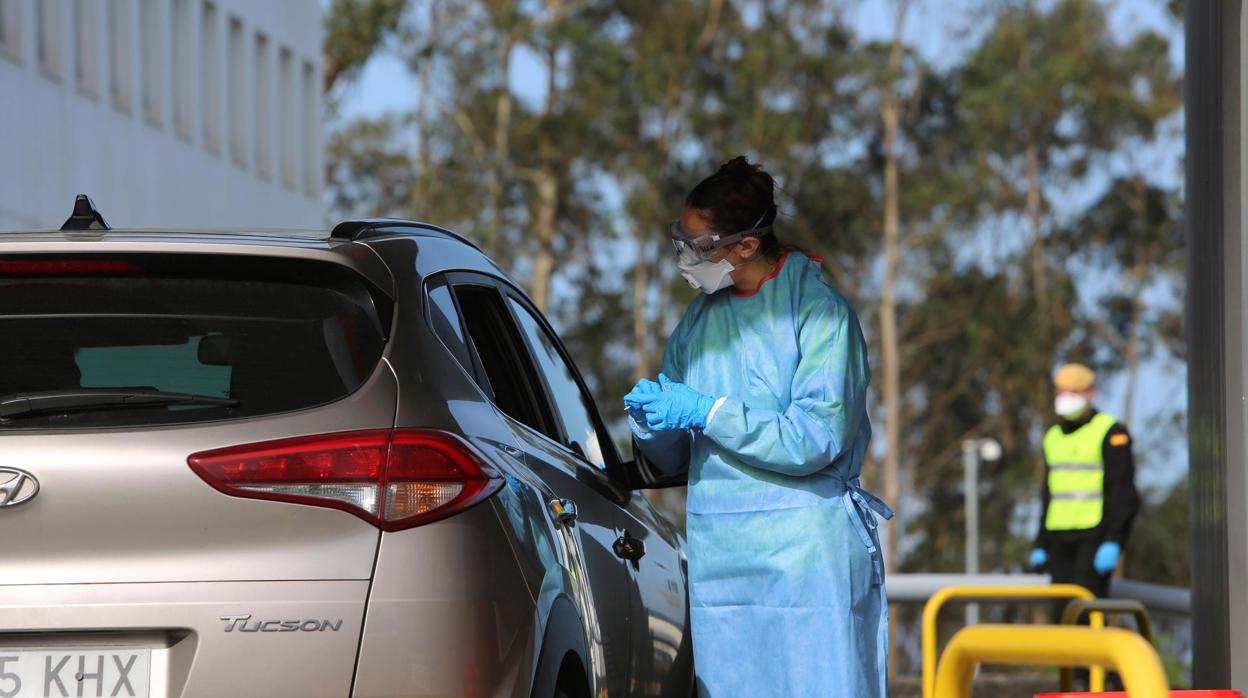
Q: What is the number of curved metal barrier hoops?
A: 3